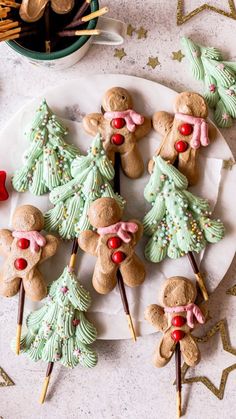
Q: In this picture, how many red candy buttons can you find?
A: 10